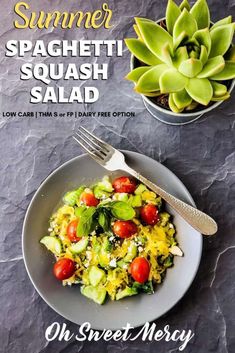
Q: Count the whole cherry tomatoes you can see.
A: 7